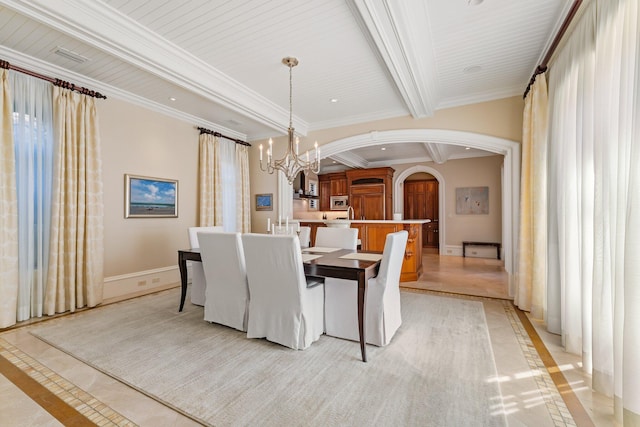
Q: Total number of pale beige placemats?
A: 3